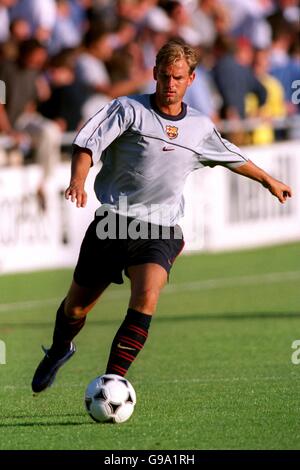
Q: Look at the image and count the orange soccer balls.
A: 0